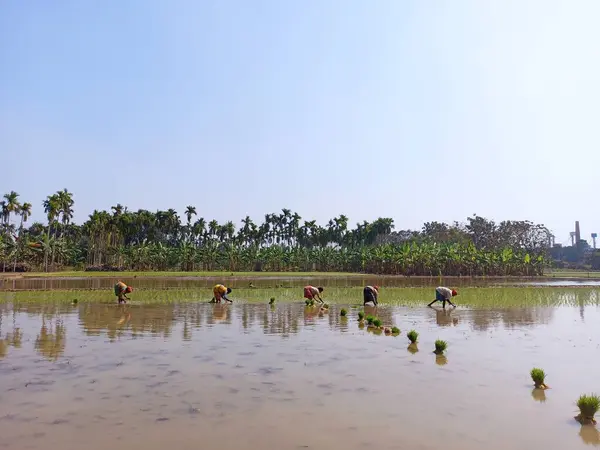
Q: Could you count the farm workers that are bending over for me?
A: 5